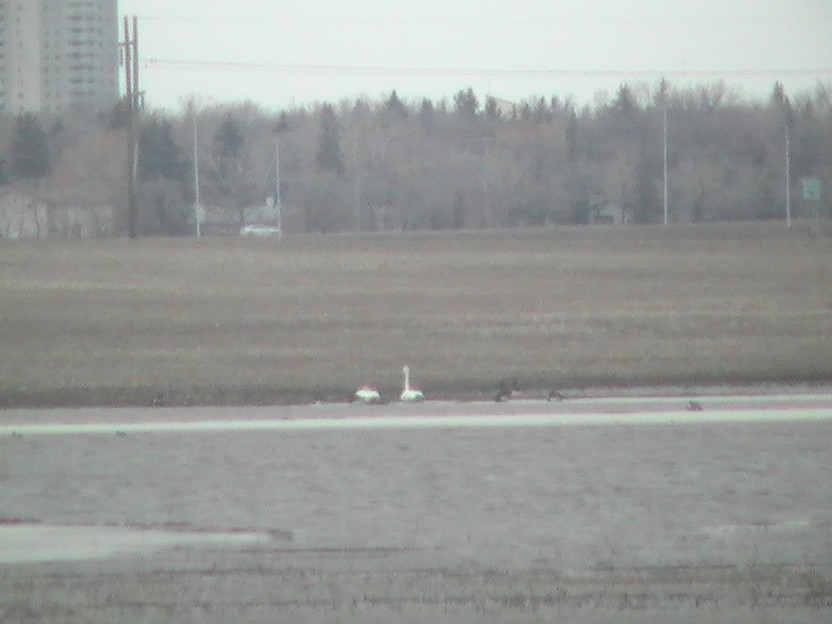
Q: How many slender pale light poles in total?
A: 4